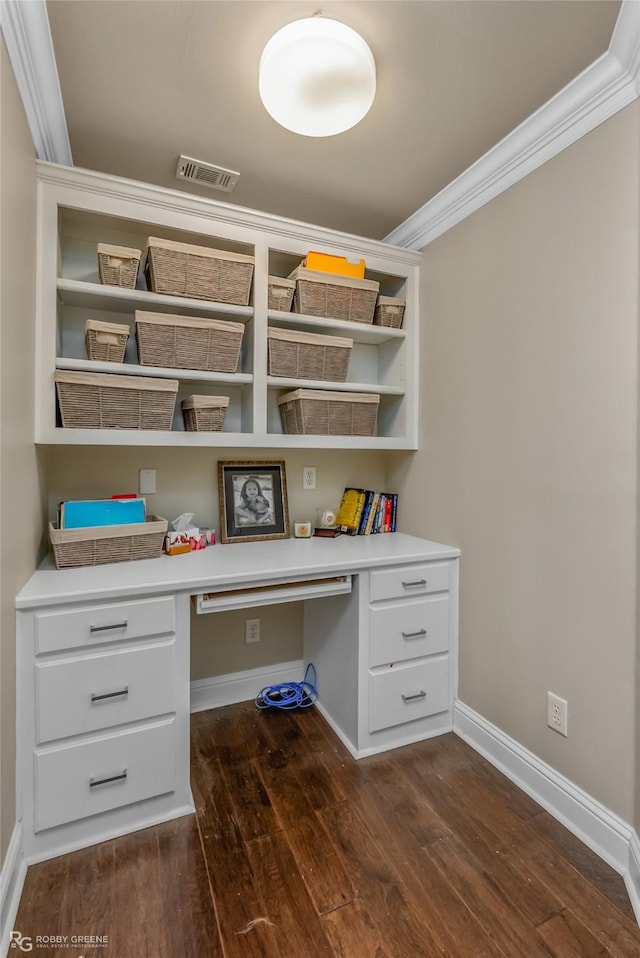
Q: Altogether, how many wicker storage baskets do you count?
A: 12